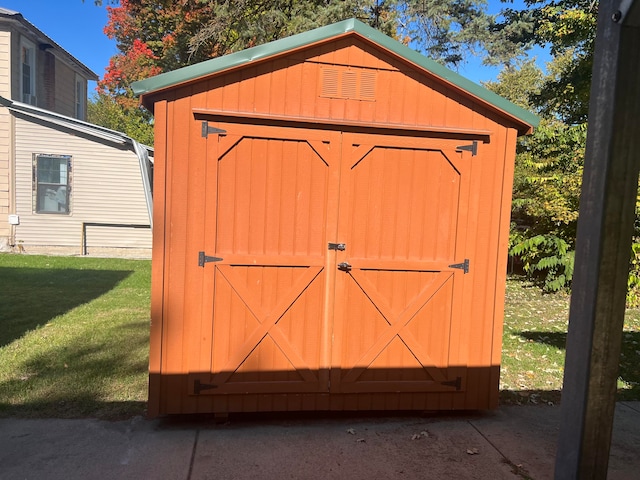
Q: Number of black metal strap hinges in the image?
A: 6